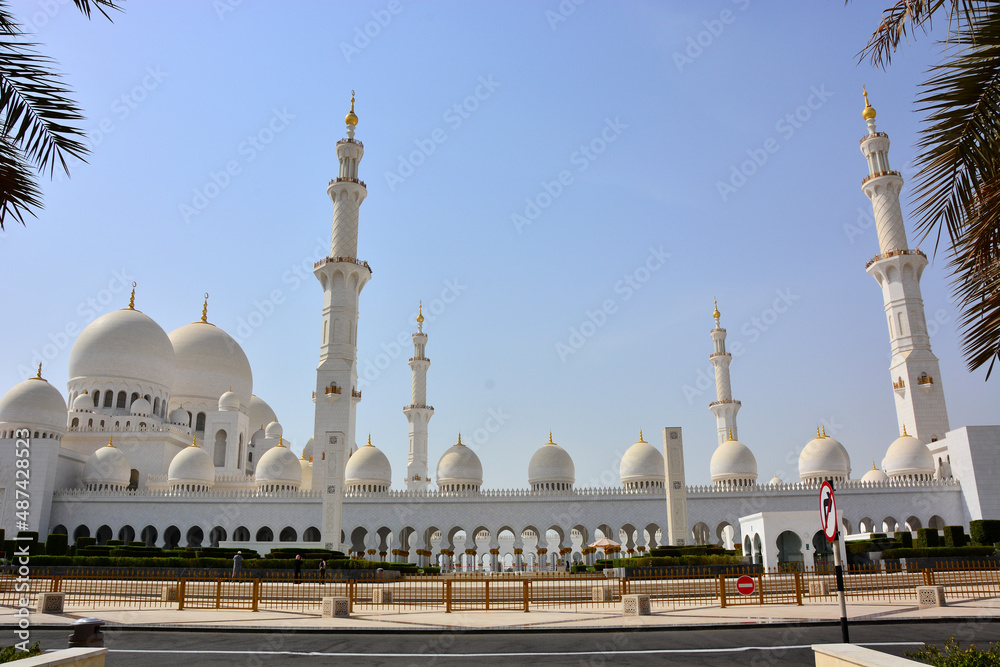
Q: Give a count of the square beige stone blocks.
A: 8